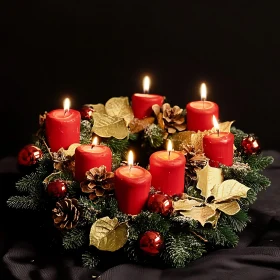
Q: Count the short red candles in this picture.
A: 7